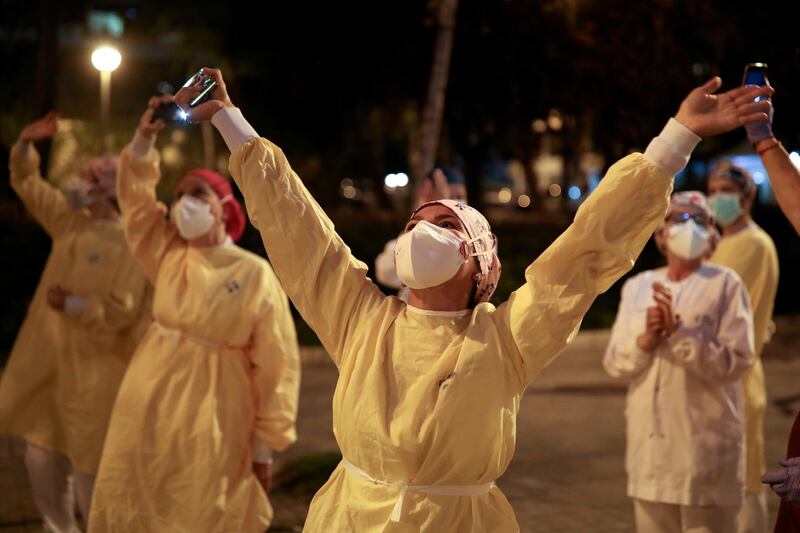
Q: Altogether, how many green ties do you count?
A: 0